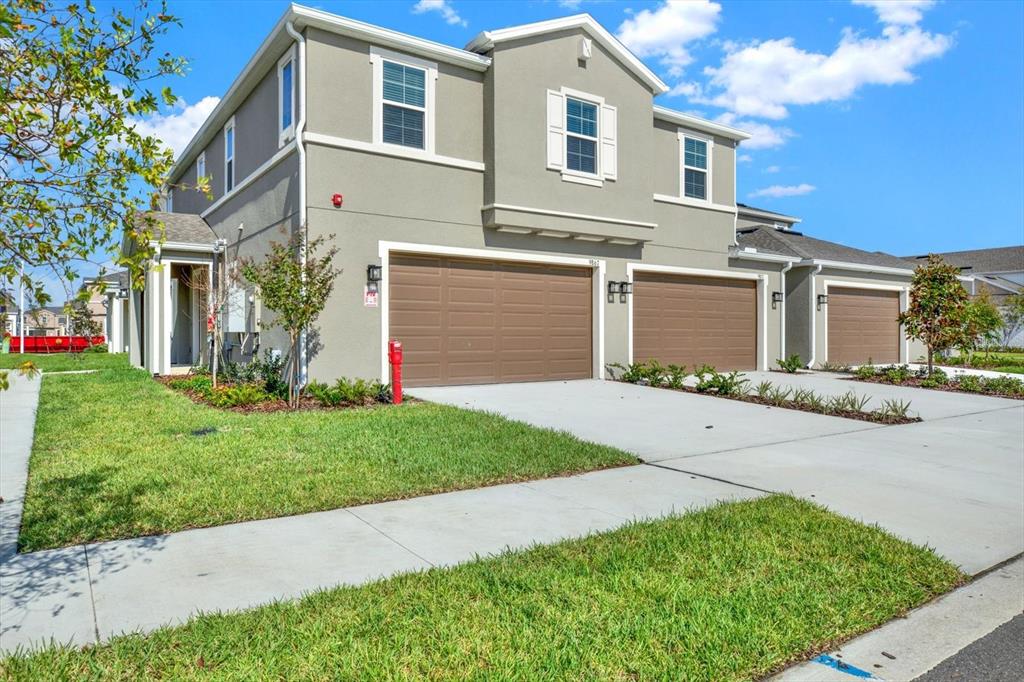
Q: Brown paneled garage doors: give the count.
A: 3